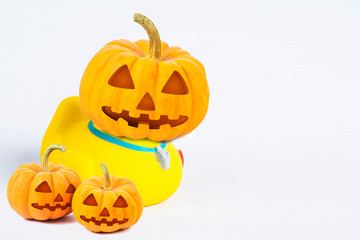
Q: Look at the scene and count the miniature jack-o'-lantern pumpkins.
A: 2